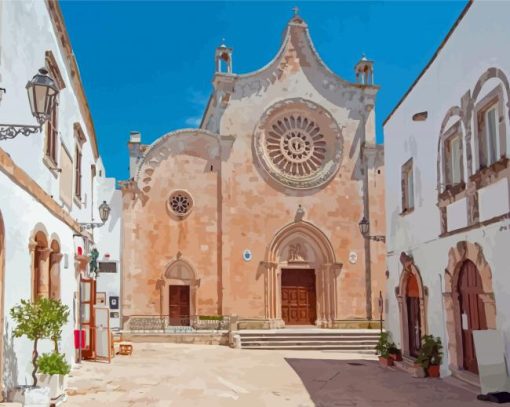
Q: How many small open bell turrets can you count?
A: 2